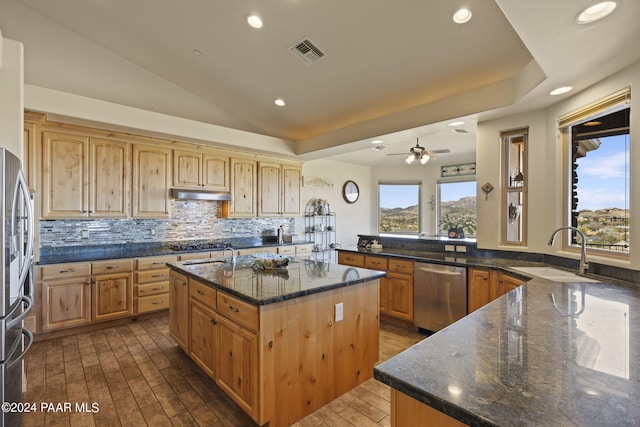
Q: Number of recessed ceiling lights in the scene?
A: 7